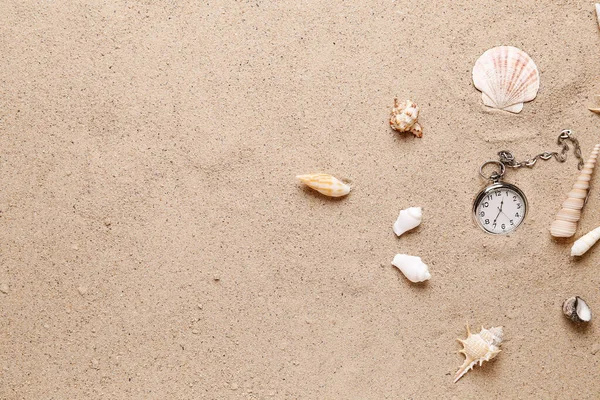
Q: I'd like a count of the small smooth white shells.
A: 2